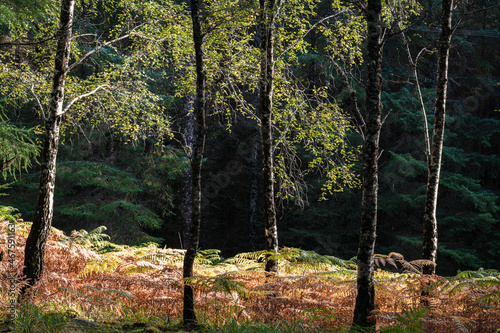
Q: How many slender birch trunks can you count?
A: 5